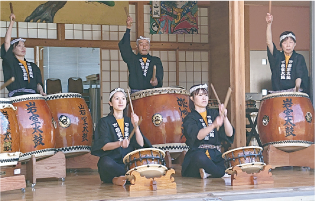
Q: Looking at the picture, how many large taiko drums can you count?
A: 5